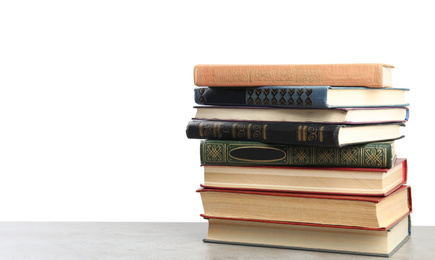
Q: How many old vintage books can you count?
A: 8